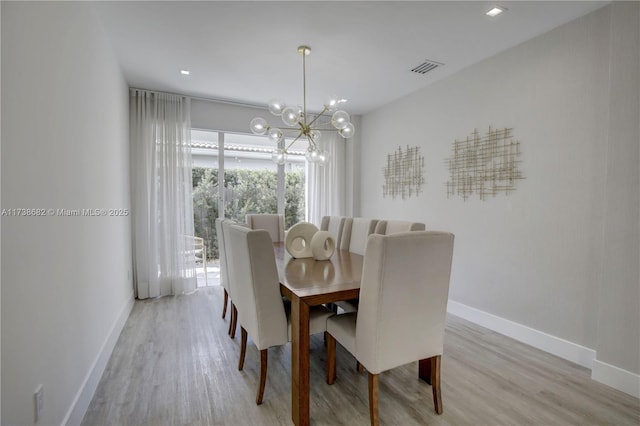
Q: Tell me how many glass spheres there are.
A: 12